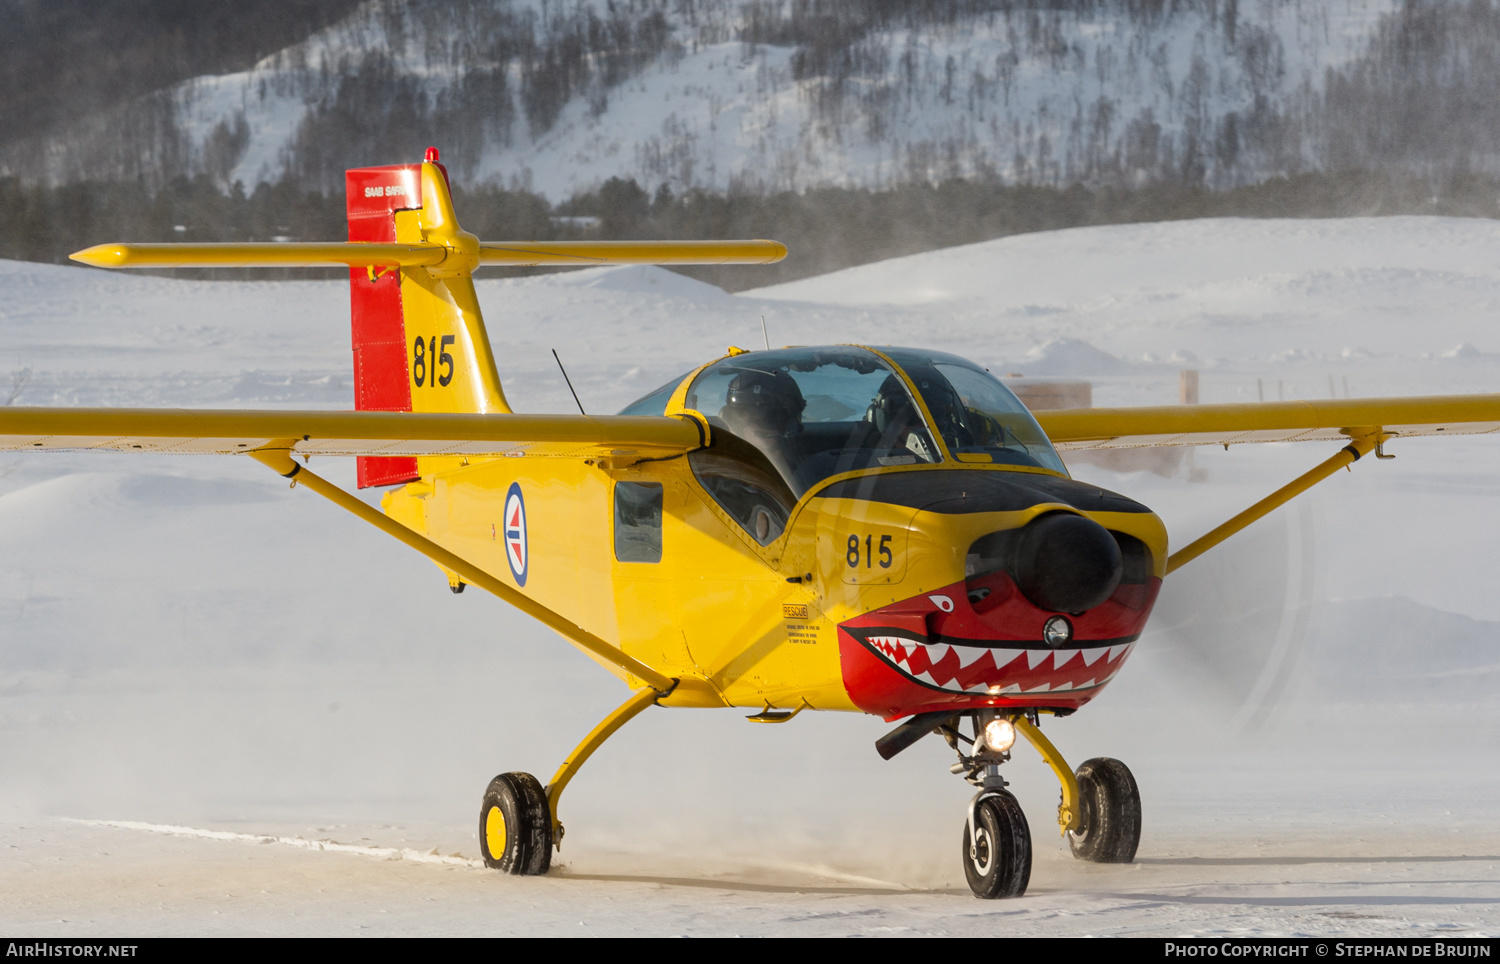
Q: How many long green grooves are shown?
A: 0